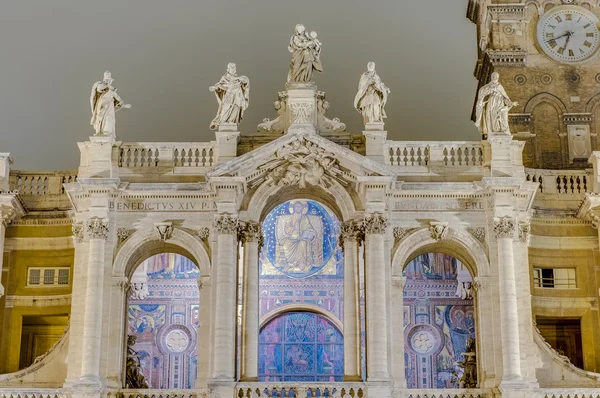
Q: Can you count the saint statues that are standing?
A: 5